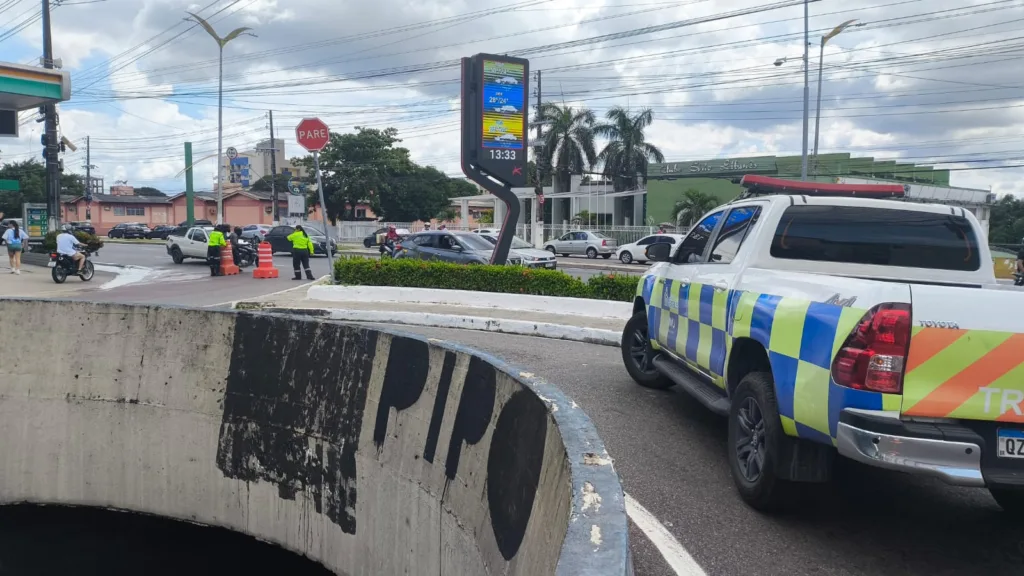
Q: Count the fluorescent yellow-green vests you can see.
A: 2